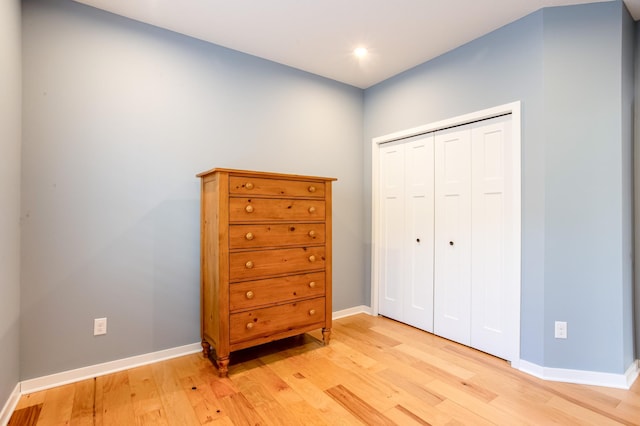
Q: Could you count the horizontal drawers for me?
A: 6